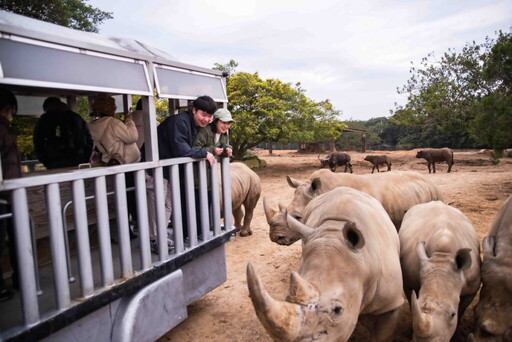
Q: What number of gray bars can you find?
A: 12